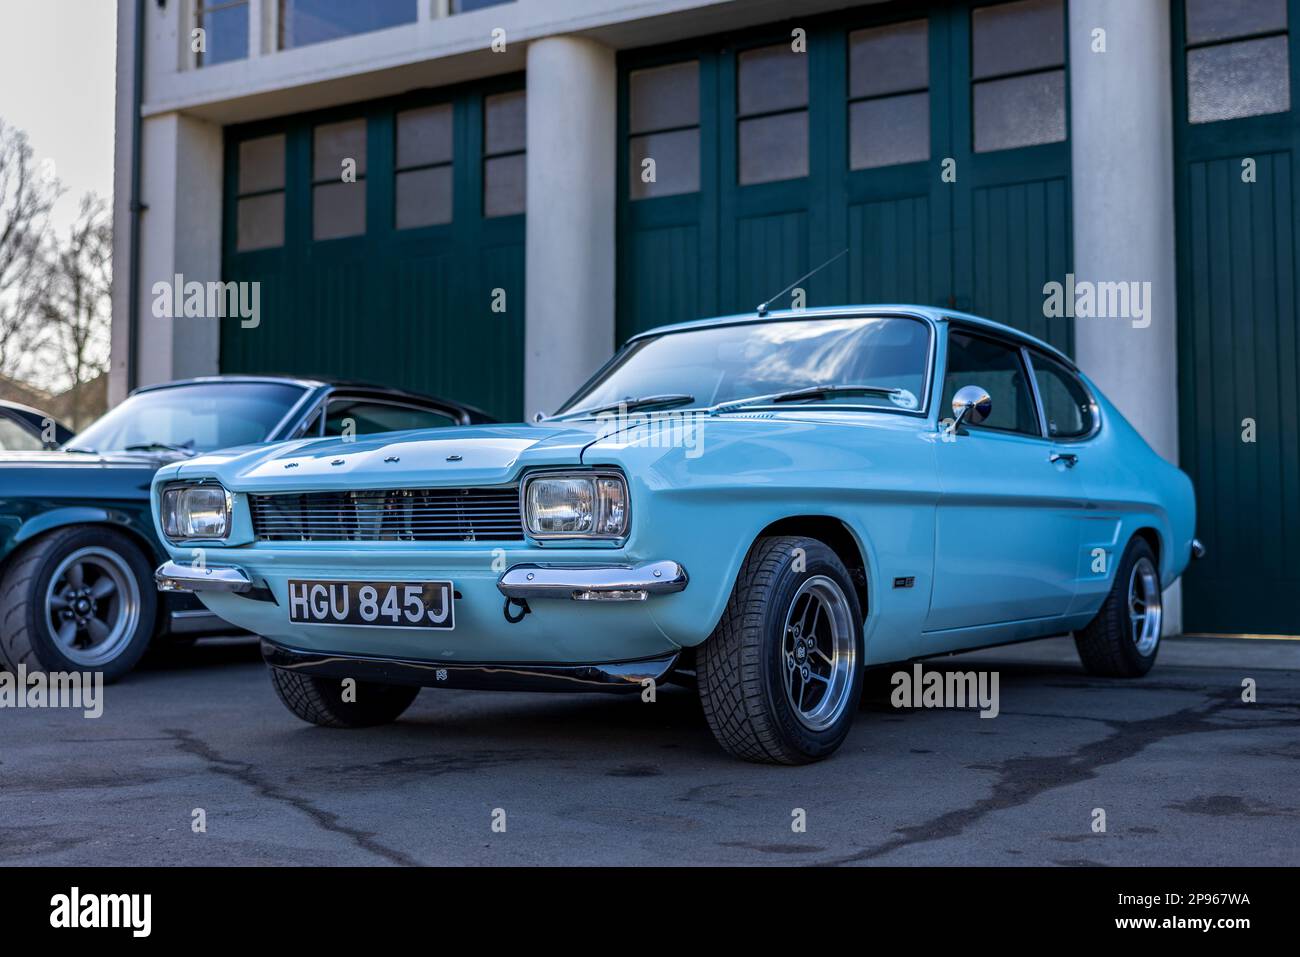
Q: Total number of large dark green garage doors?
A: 3